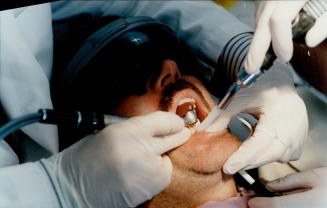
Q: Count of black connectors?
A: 1